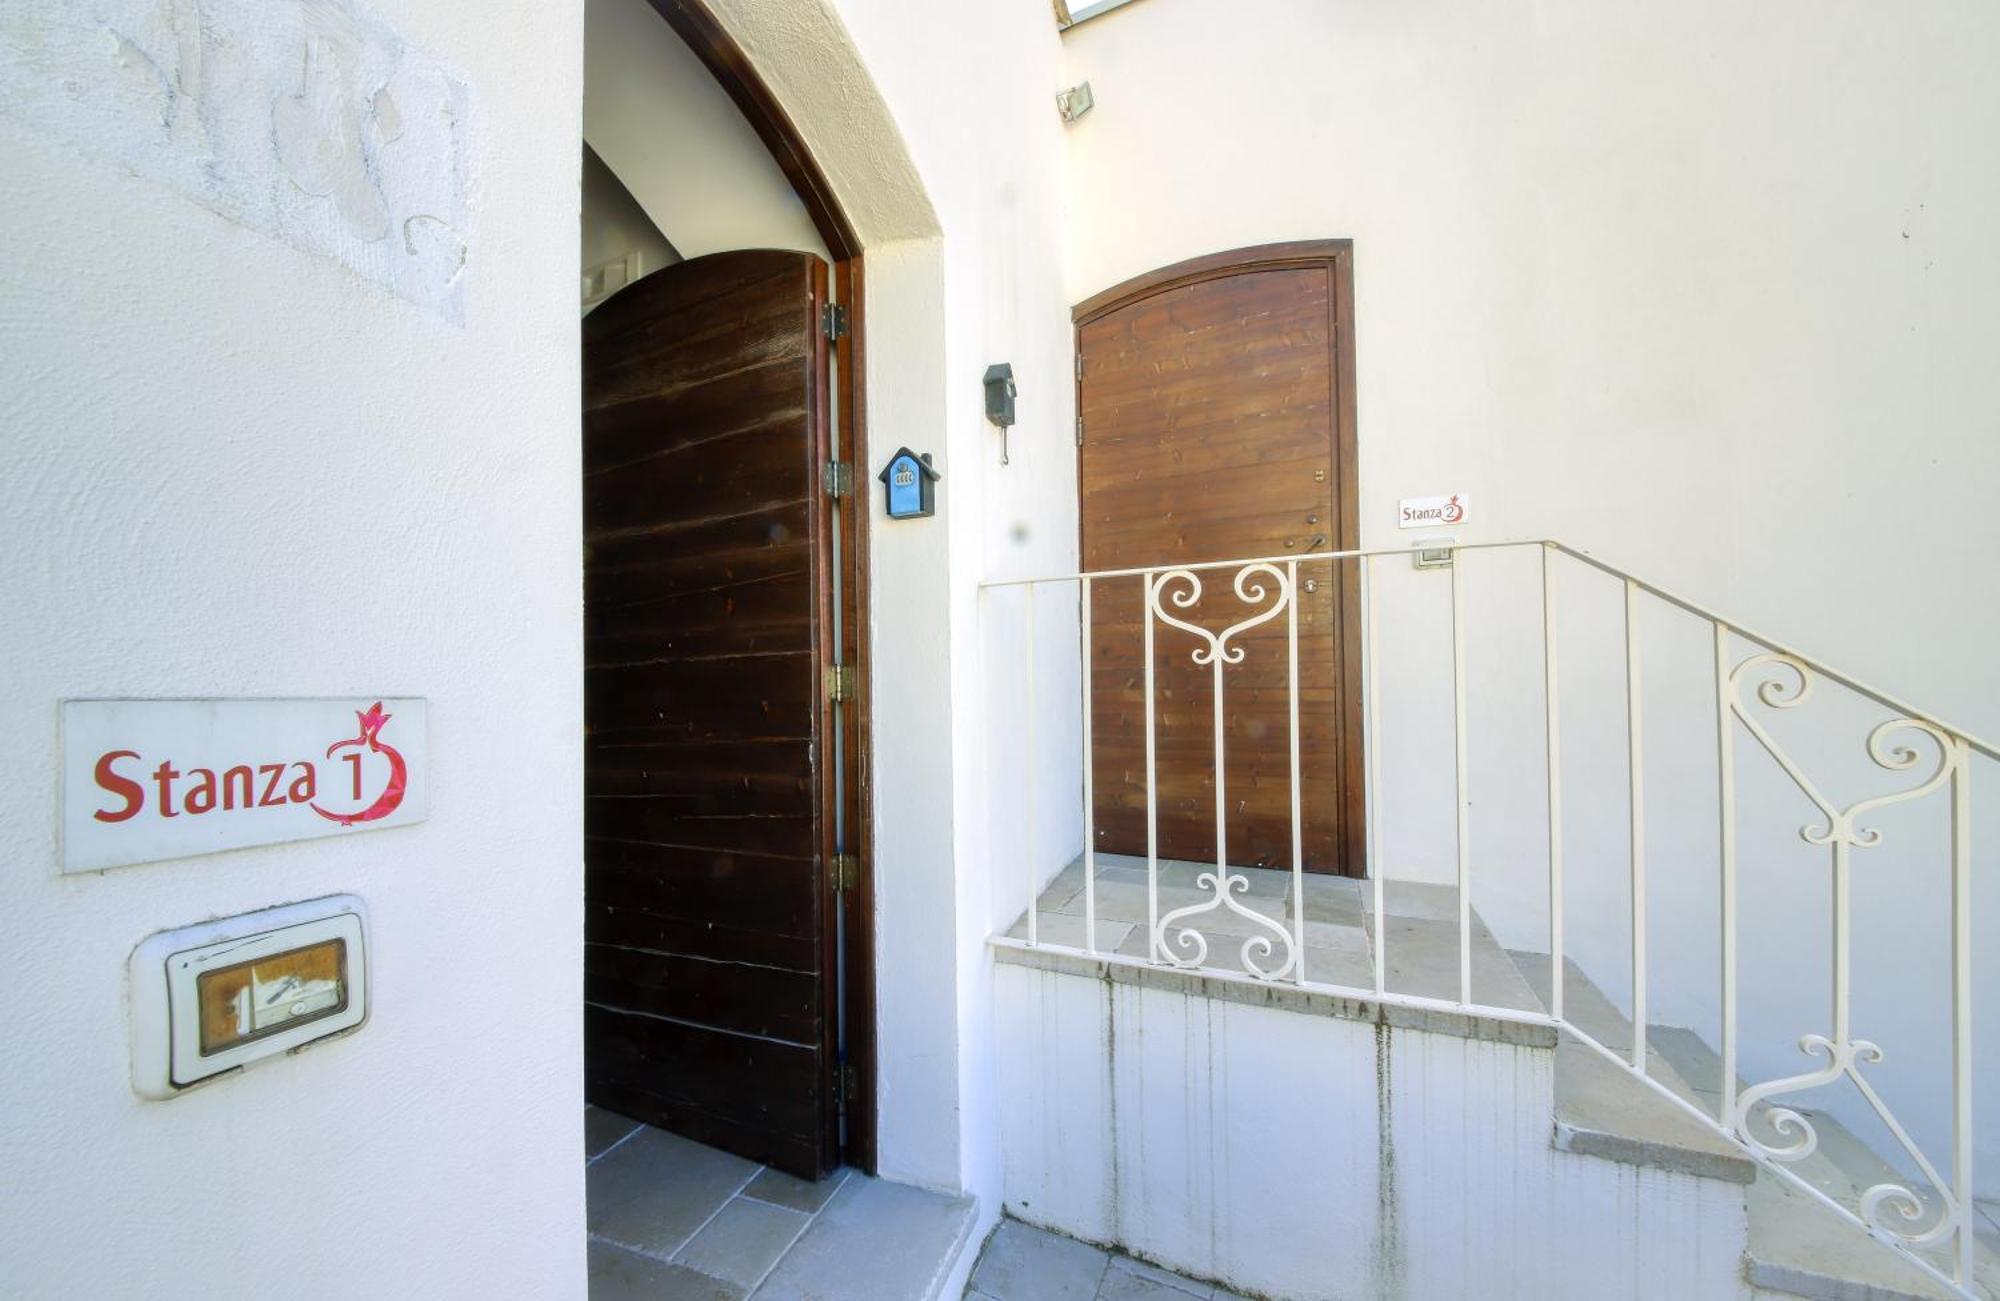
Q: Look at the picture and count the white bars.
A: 12